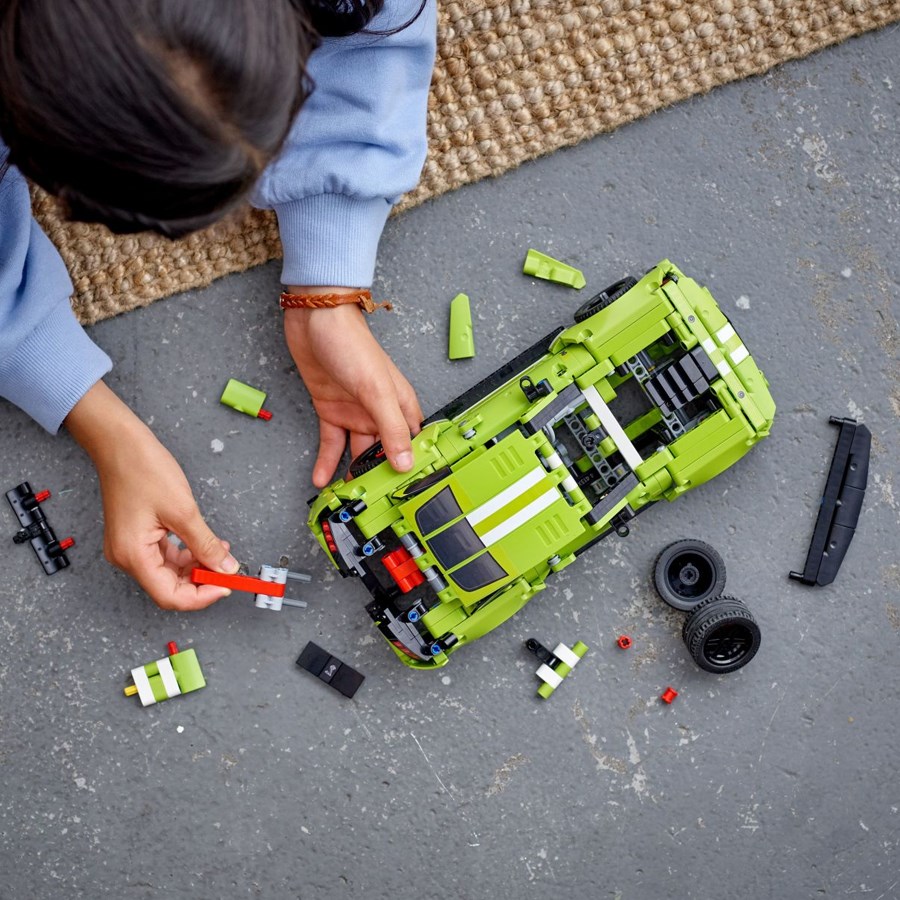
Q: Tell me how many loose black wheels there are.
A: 2